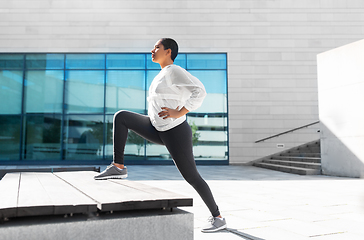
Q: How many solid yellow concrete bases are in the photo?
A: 0